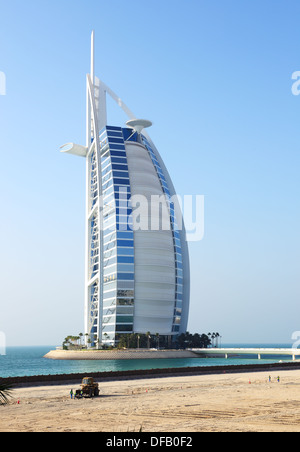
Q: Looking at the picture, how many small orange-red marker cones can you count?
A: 3